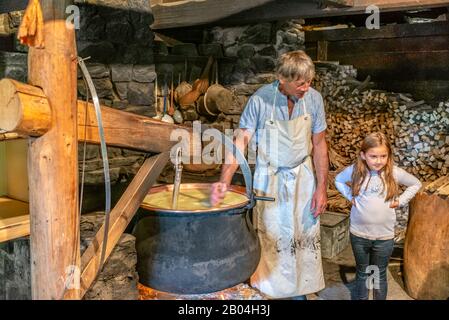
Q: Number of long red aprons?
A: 0